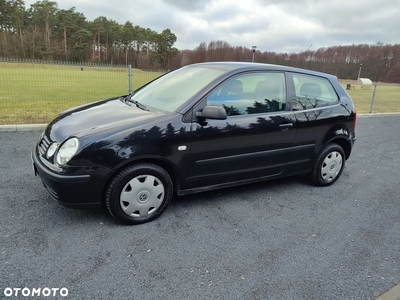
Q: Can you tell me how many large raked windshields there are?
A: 1